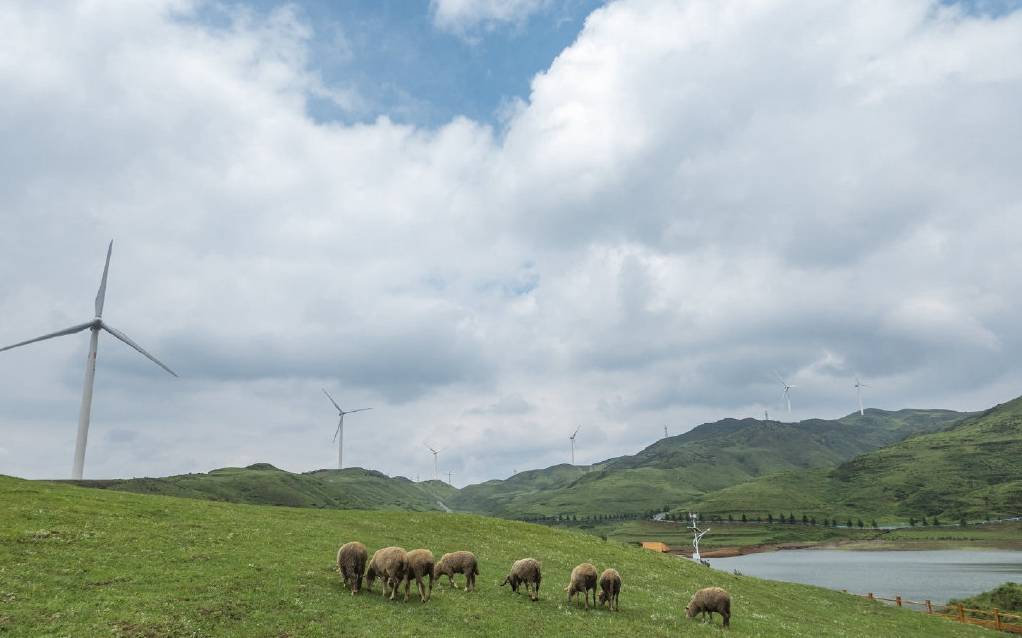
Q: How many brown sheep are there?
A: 8